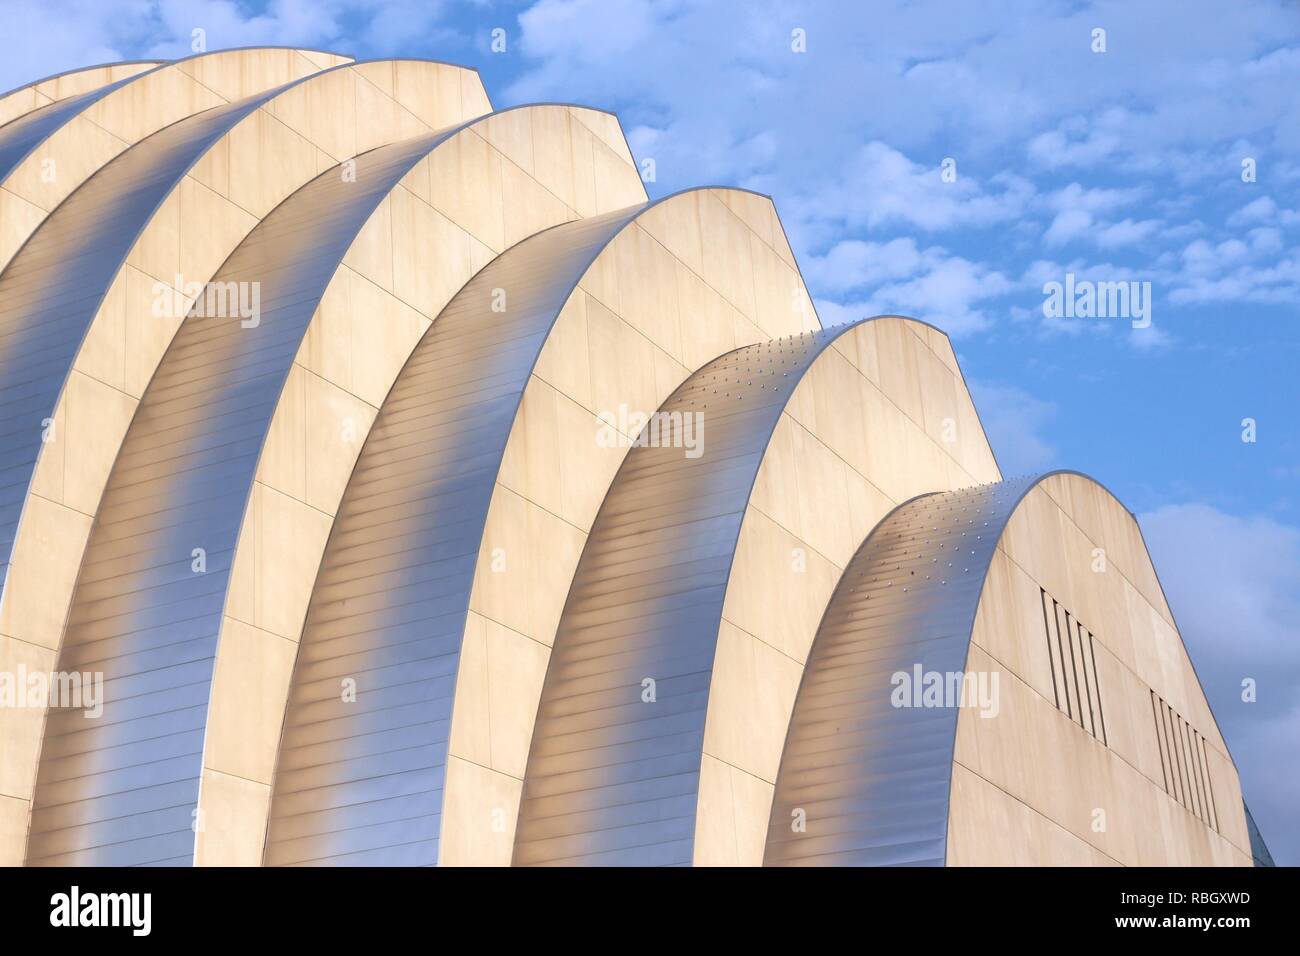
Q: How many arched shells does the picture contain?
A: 7